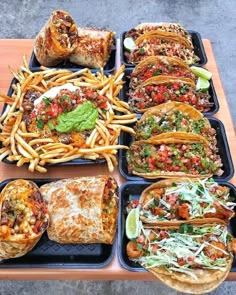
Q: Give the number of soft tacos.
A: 8